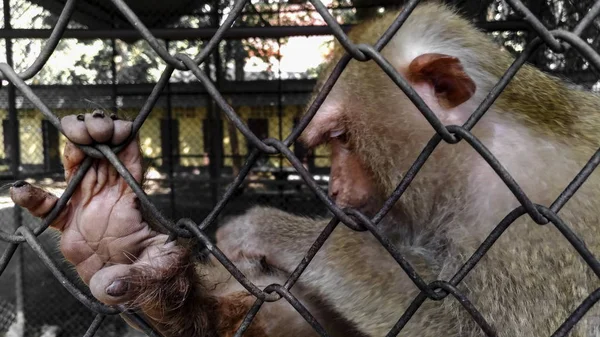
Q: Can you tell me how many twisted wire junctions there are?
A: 14